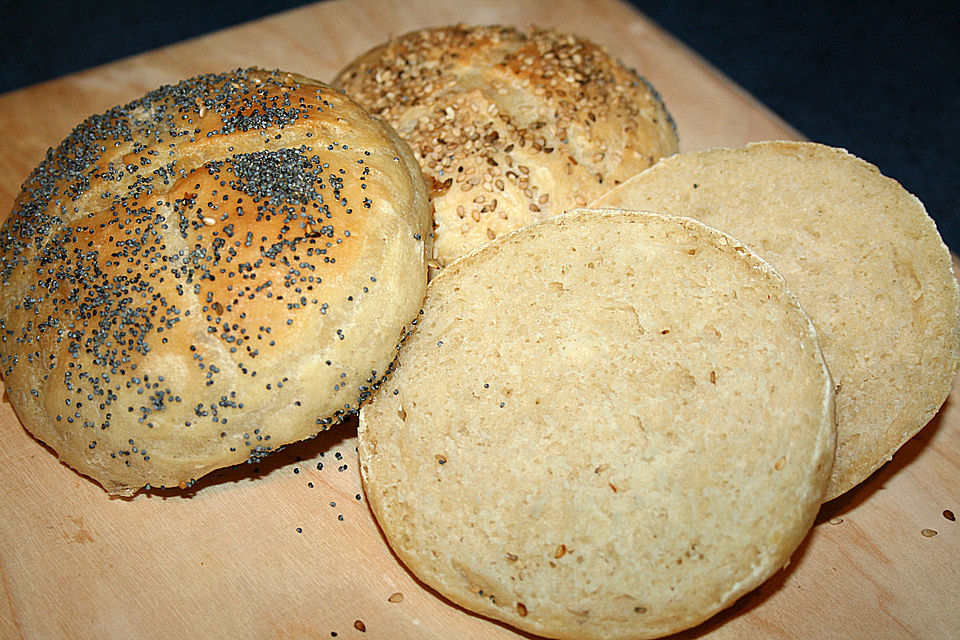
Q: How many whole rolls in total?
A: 2